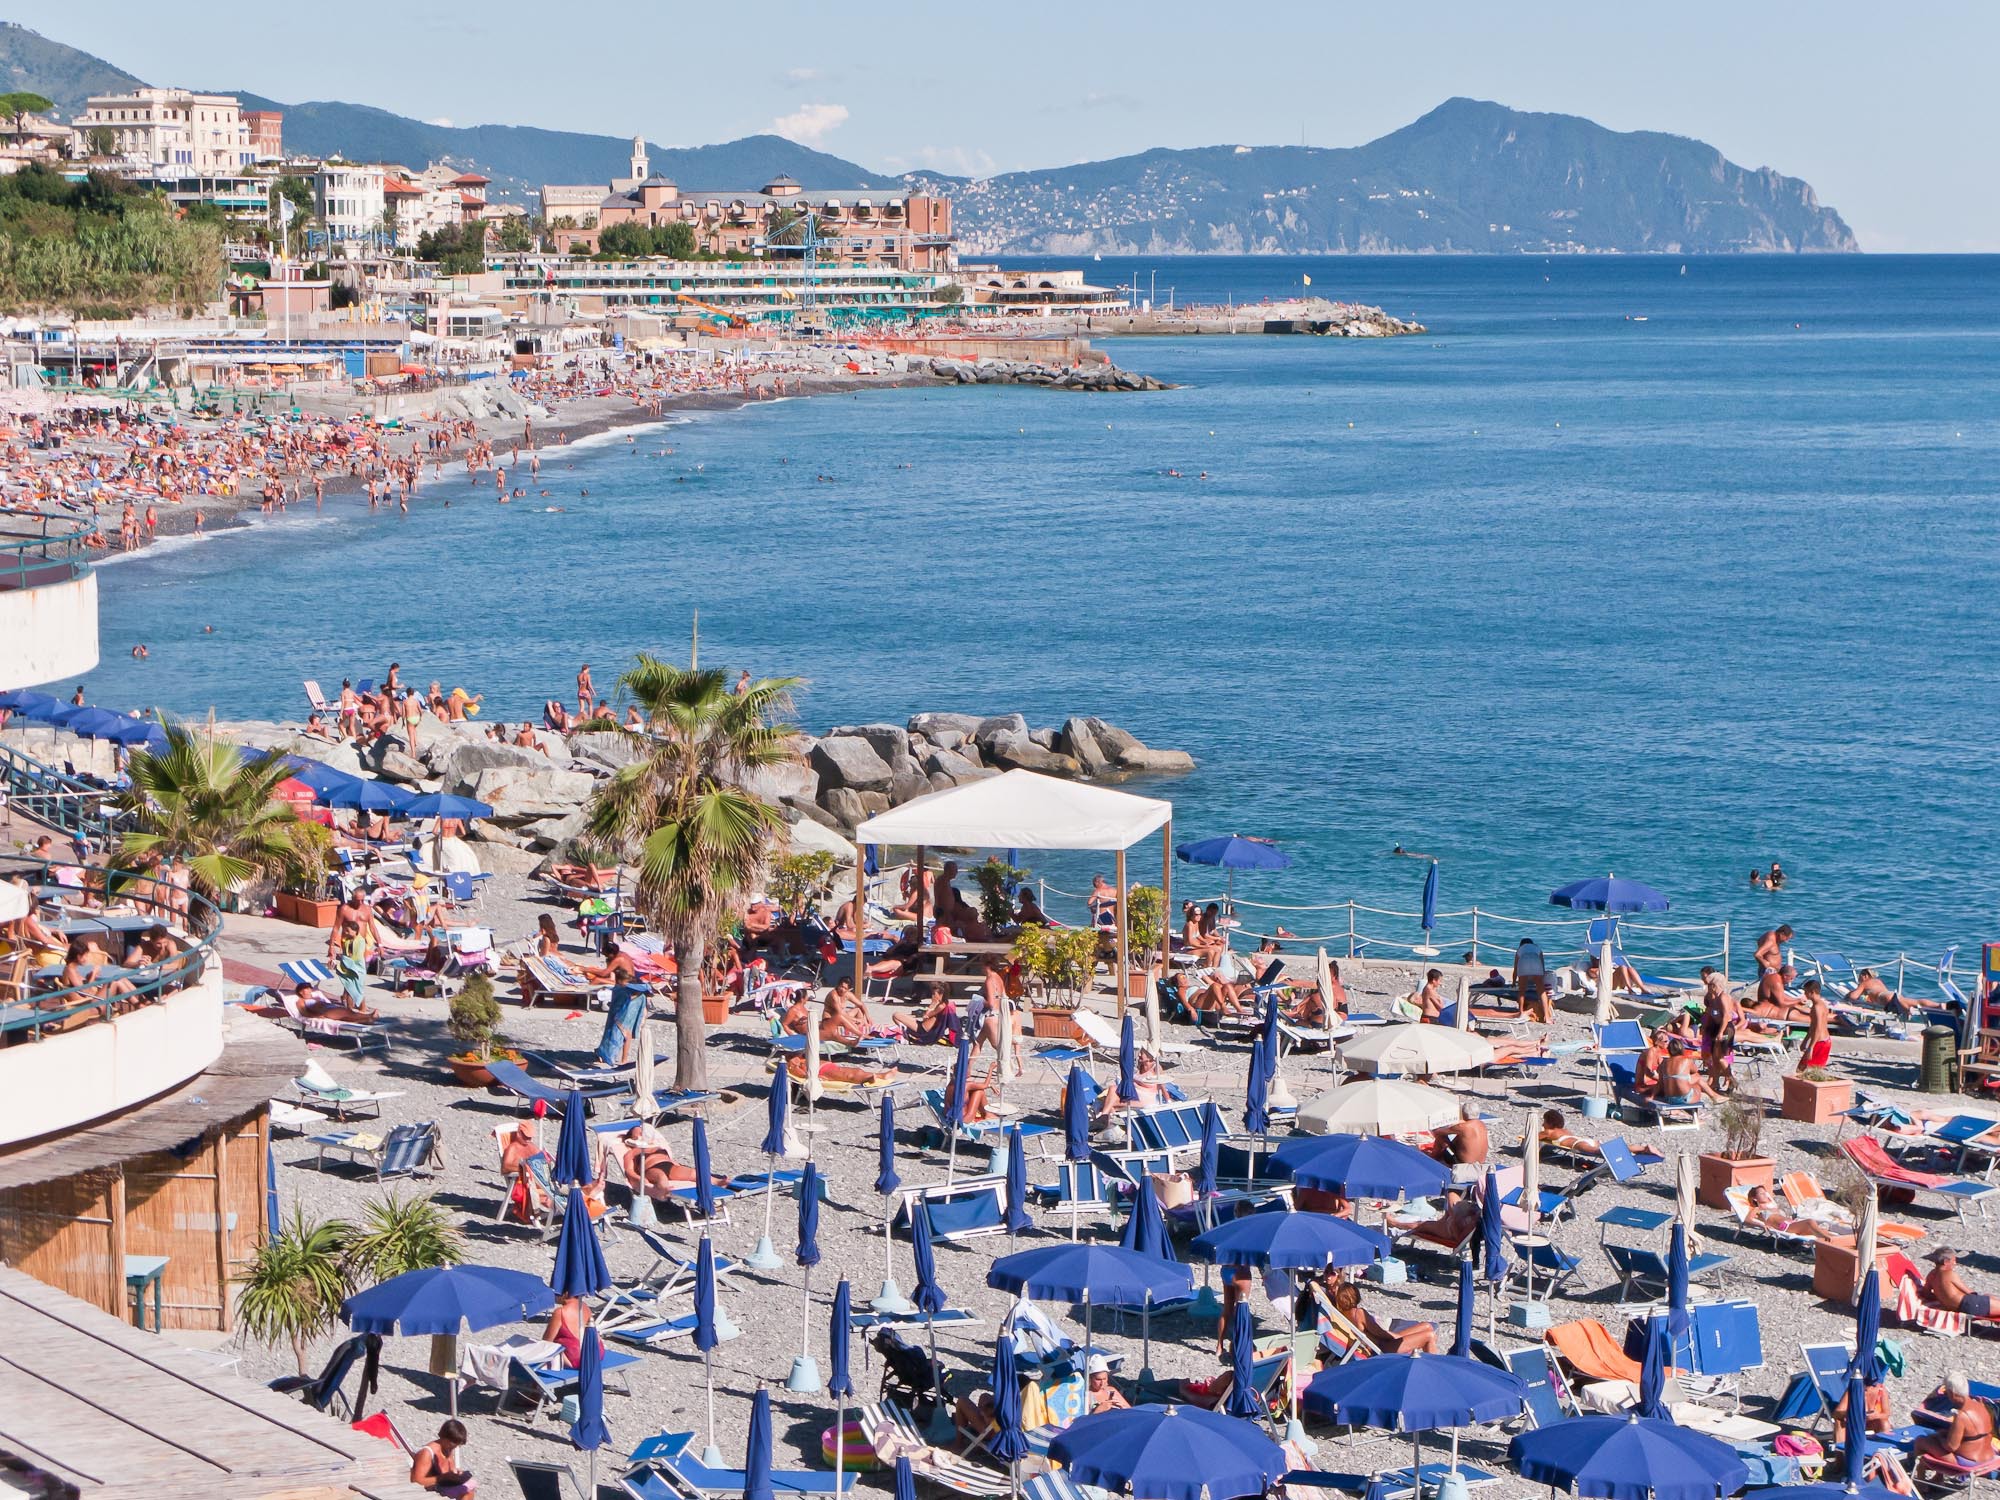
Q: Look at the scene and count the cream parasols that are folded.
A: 10